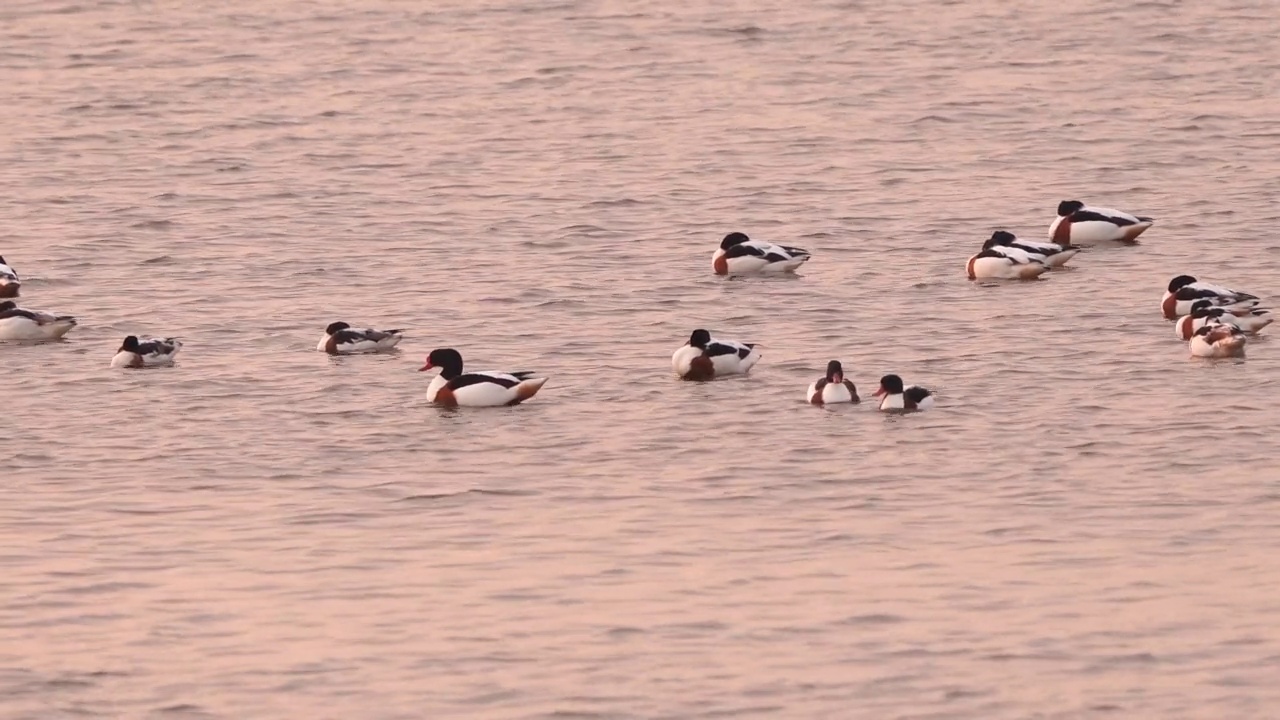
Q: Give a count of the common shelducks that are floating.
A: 15